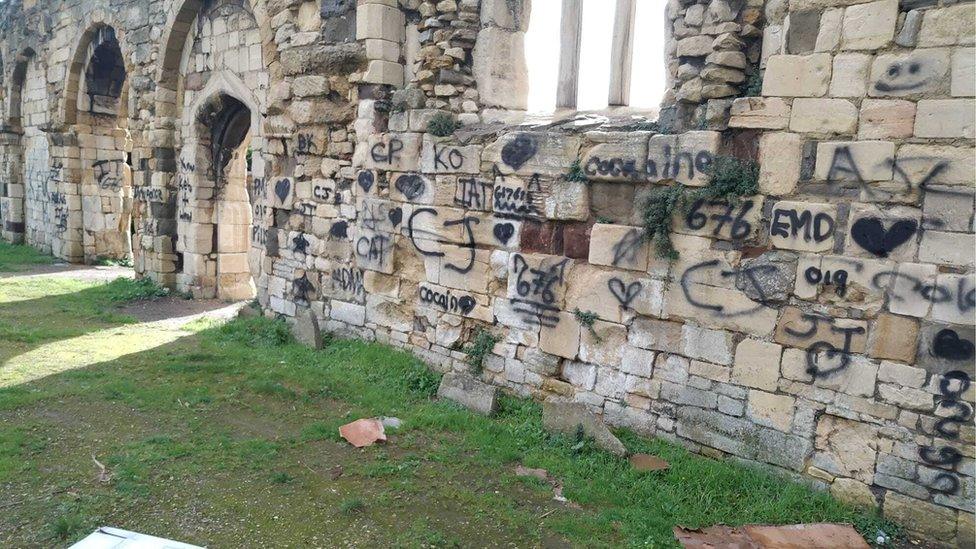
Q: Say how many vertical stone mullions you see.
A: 2